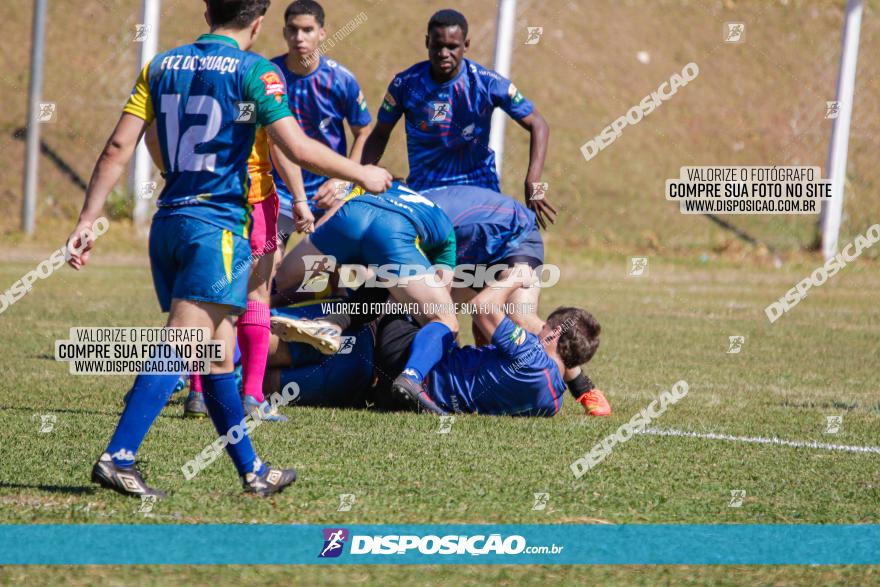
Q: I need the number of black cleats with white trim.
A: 2